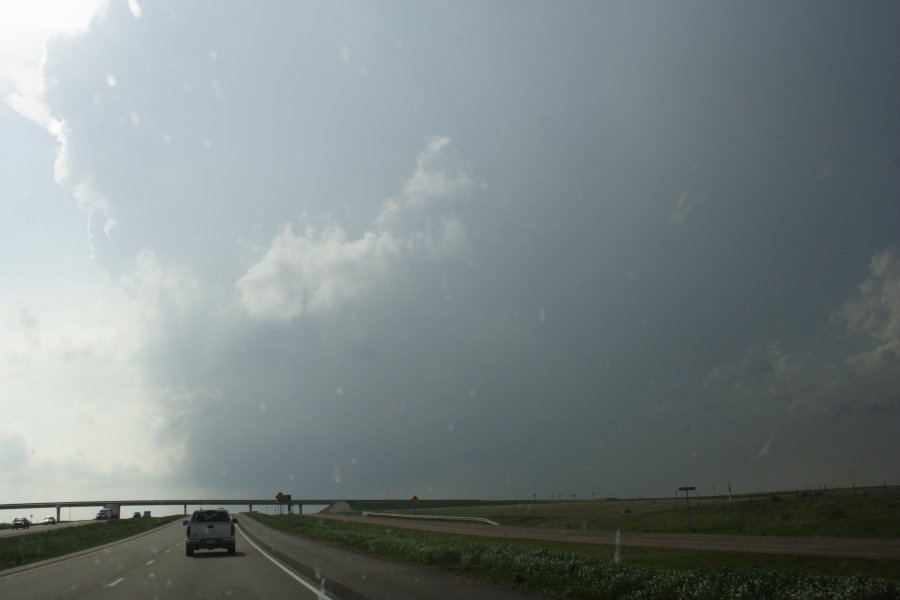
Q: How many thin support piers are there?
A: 4